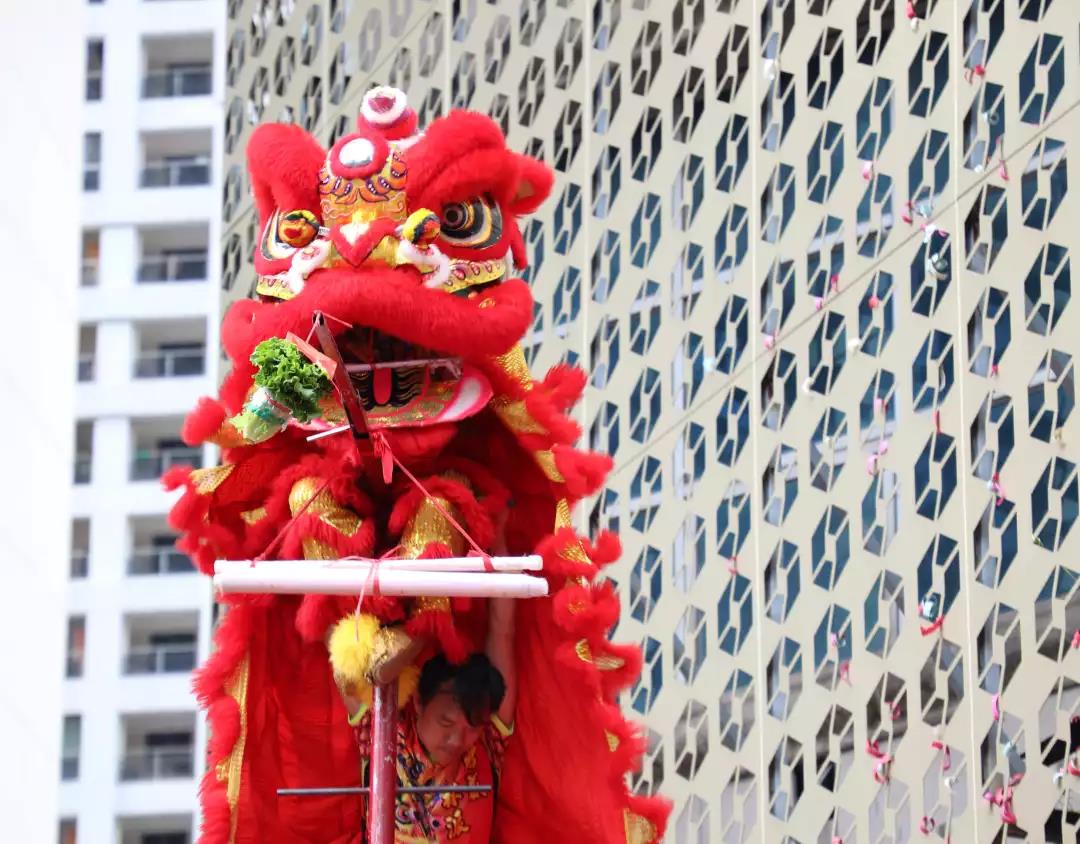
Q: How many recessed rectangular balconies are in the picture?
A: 9